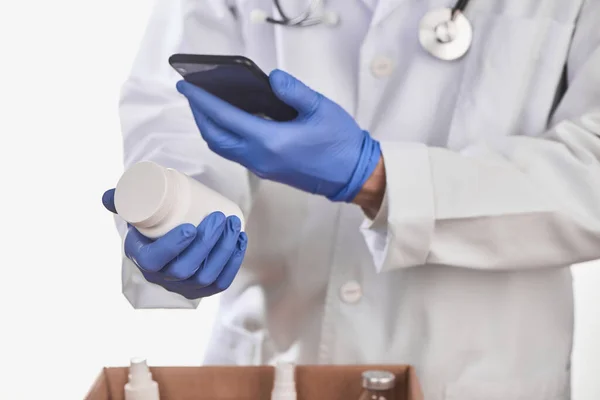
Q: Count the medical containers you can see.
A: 4